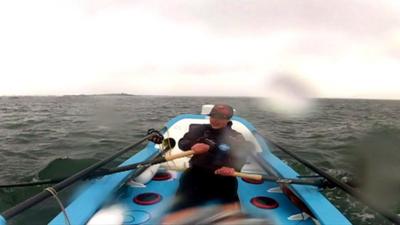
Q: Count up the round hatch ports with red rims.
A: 4